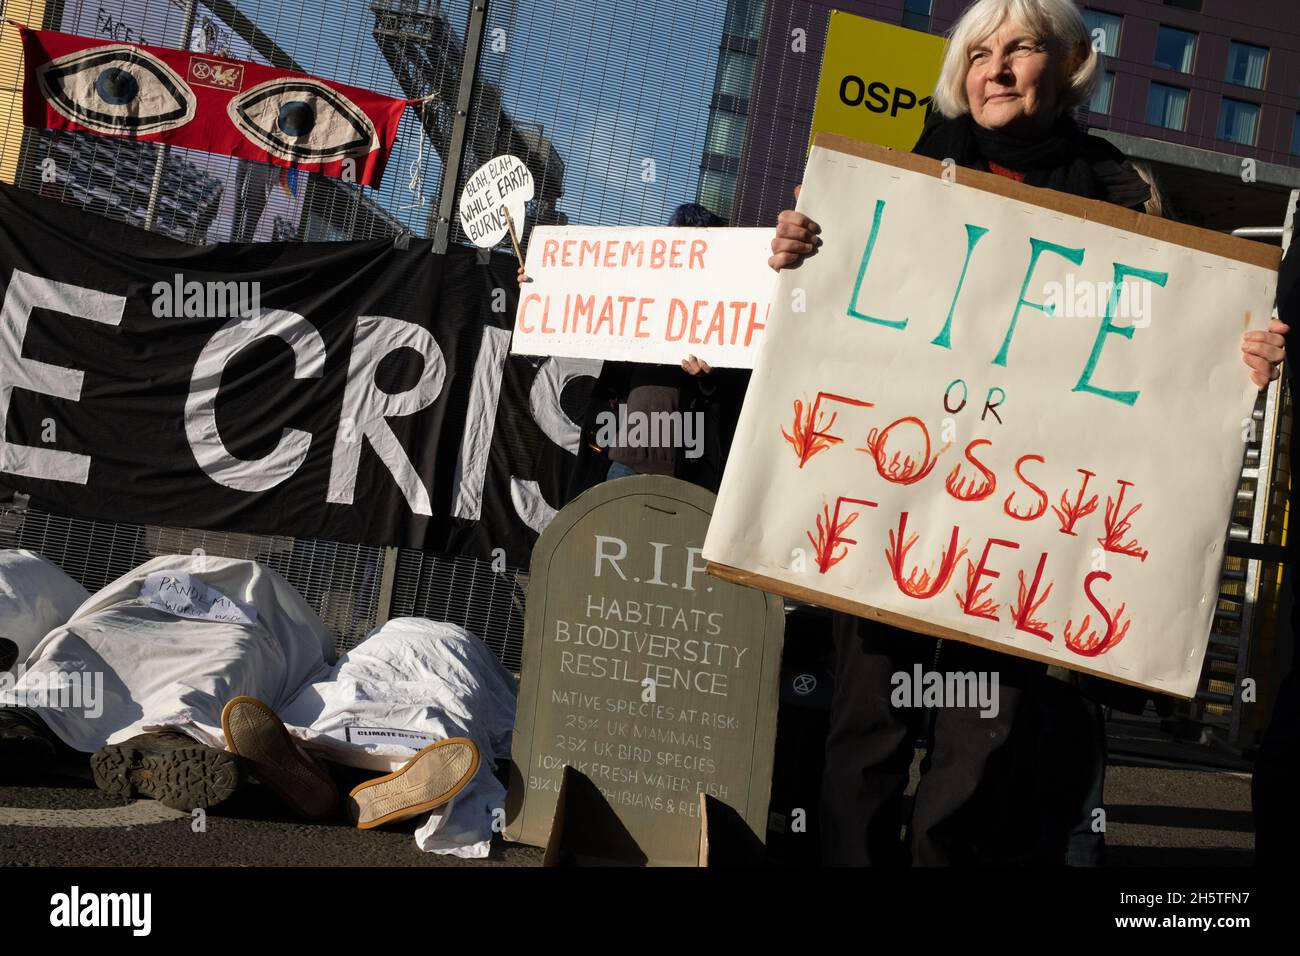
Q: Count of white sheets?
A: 3